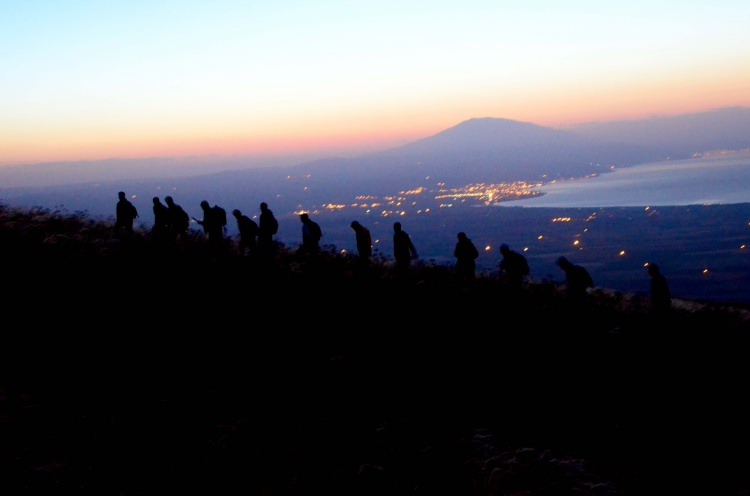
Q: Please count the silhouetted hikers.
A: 13